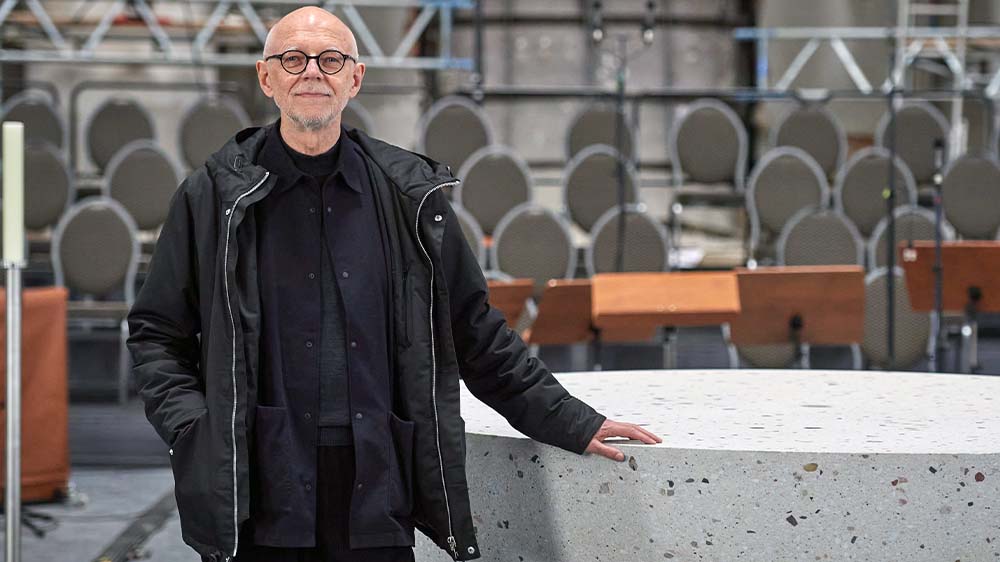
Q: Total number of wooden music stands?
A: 5